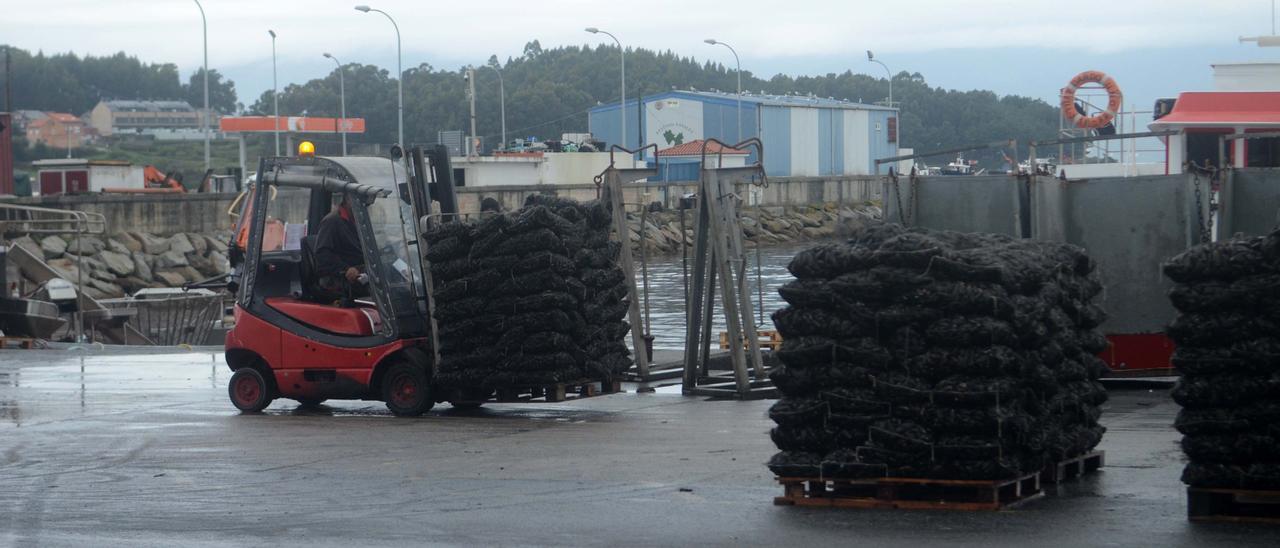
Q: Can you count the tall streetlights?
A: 8